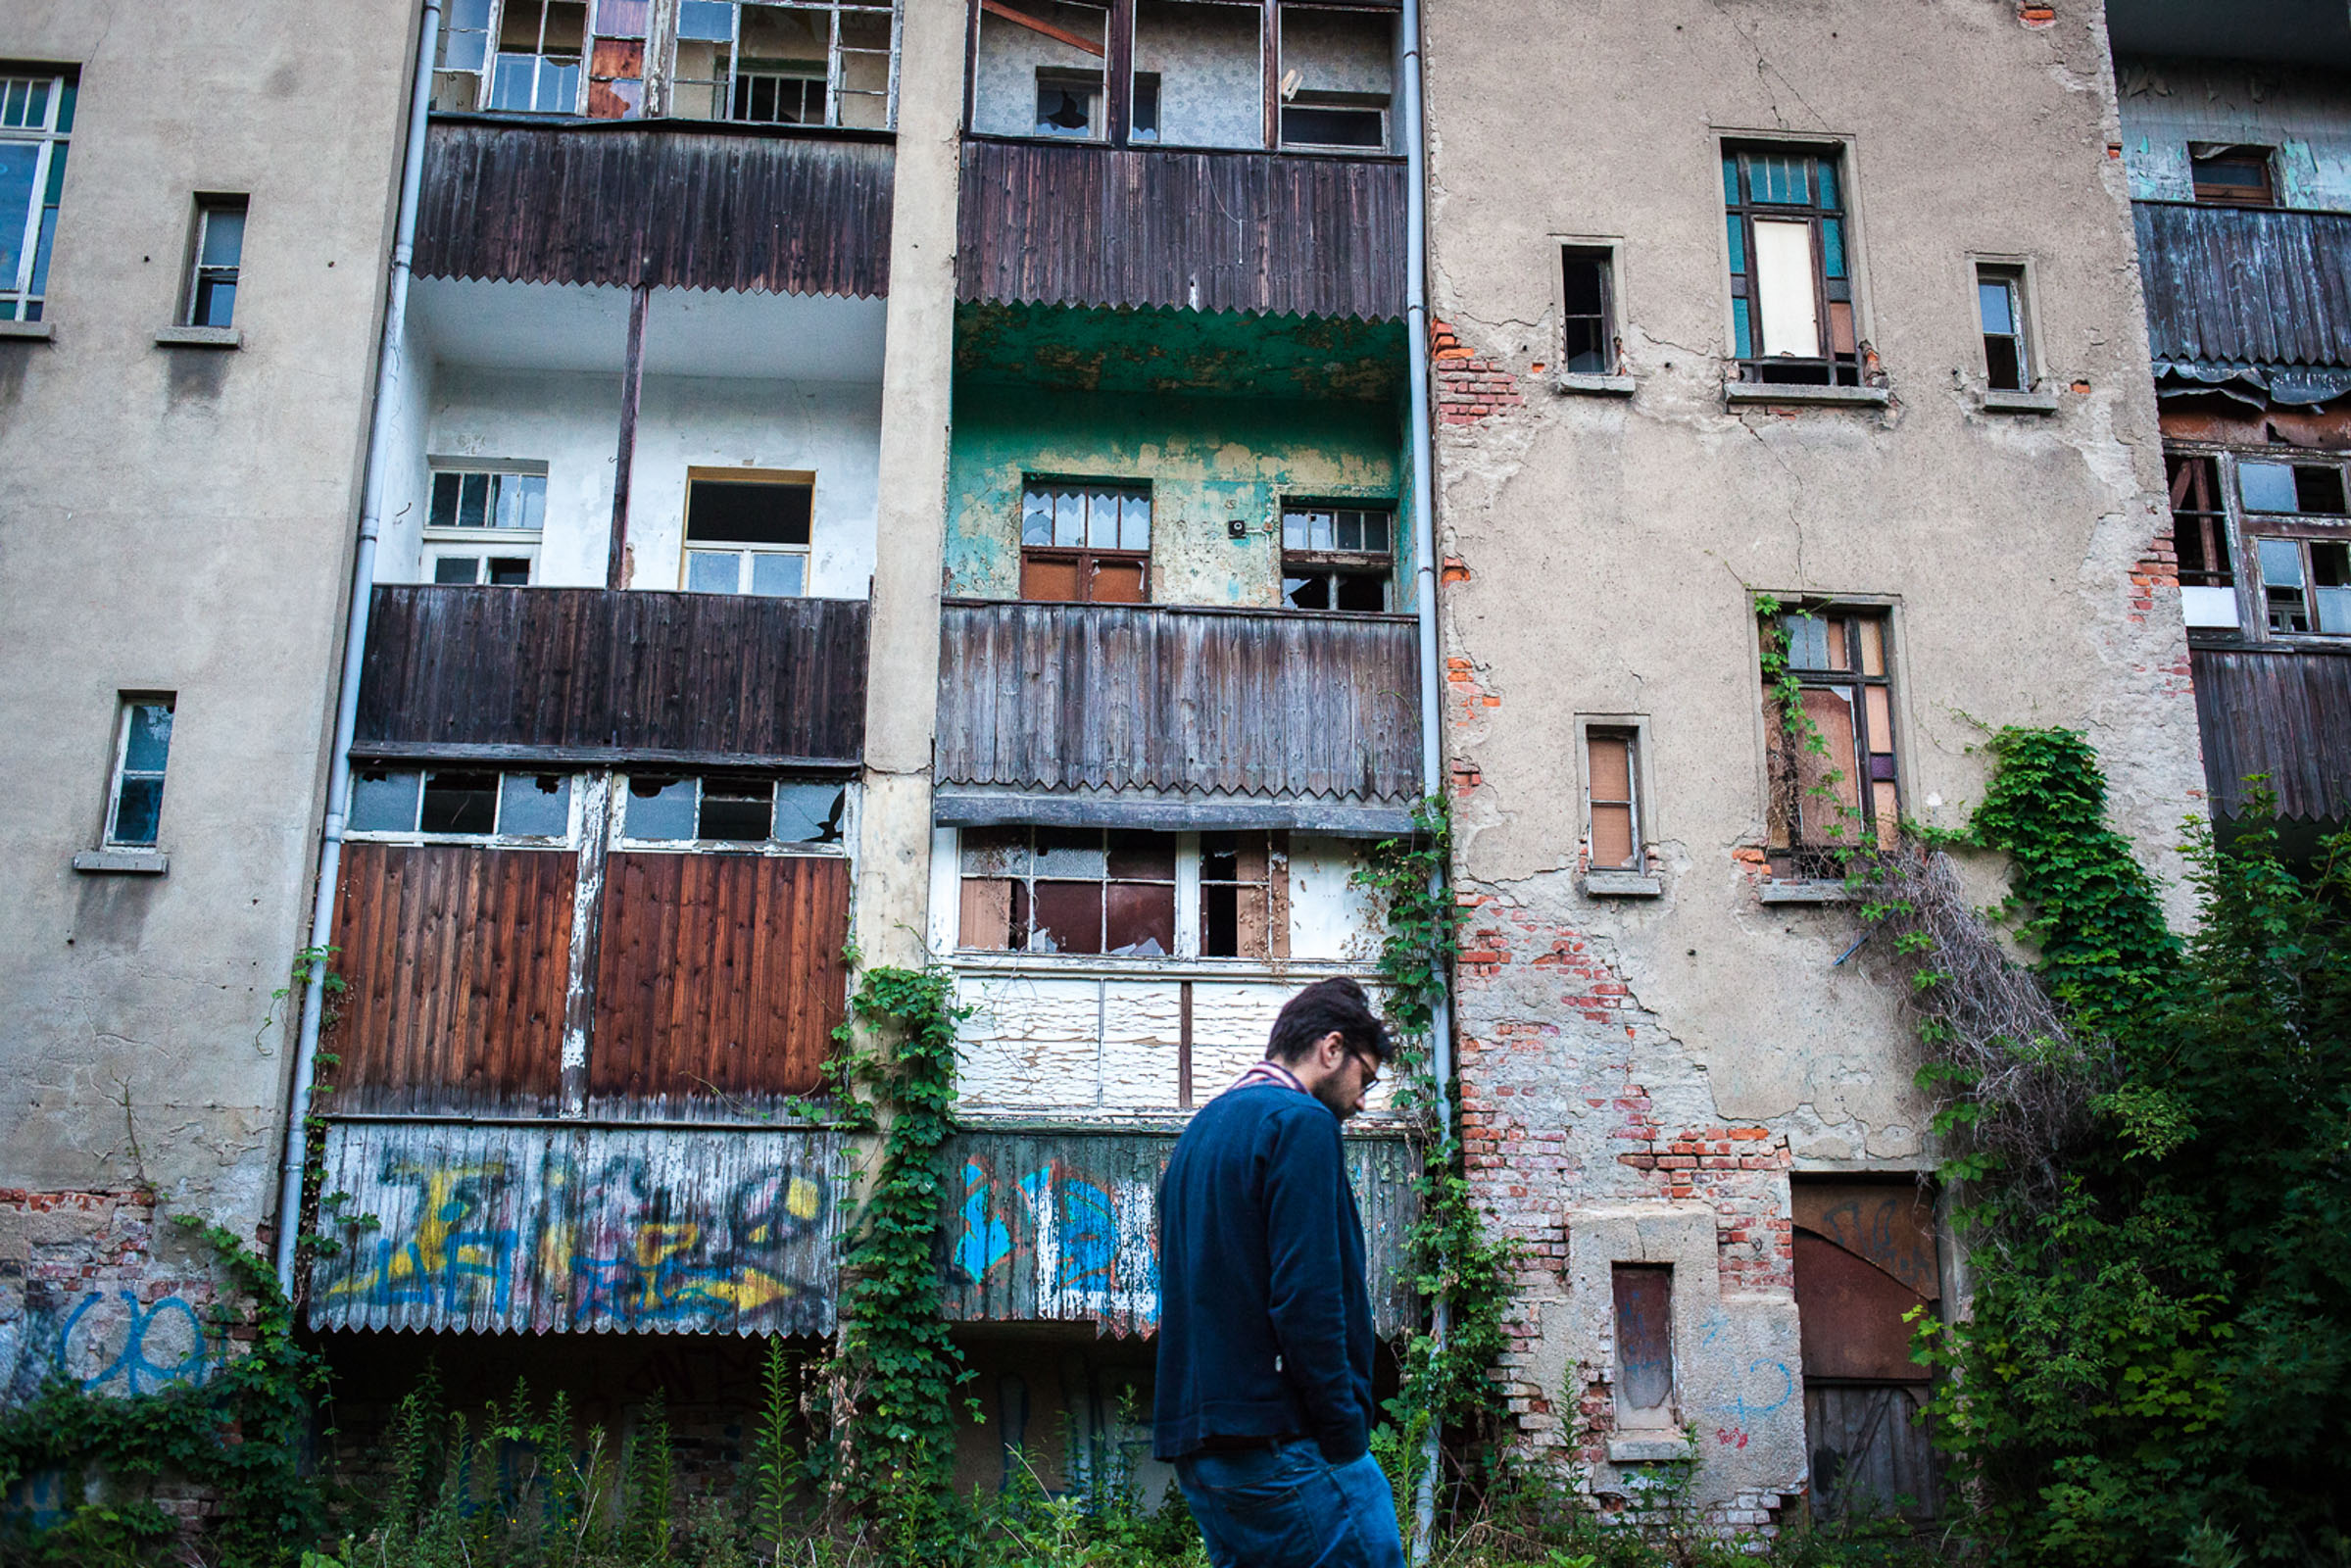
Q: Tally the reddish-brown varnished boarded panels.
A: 2